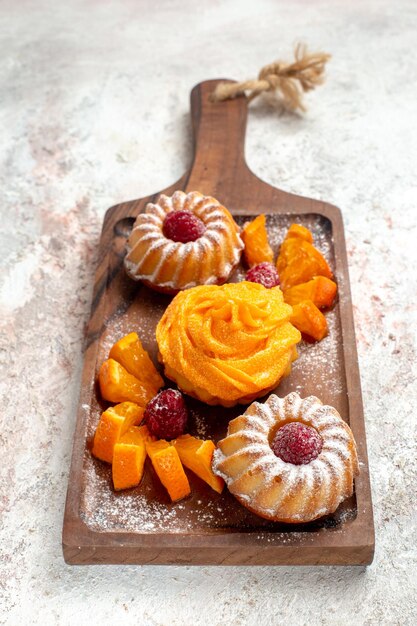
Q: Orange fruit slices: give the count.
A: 11